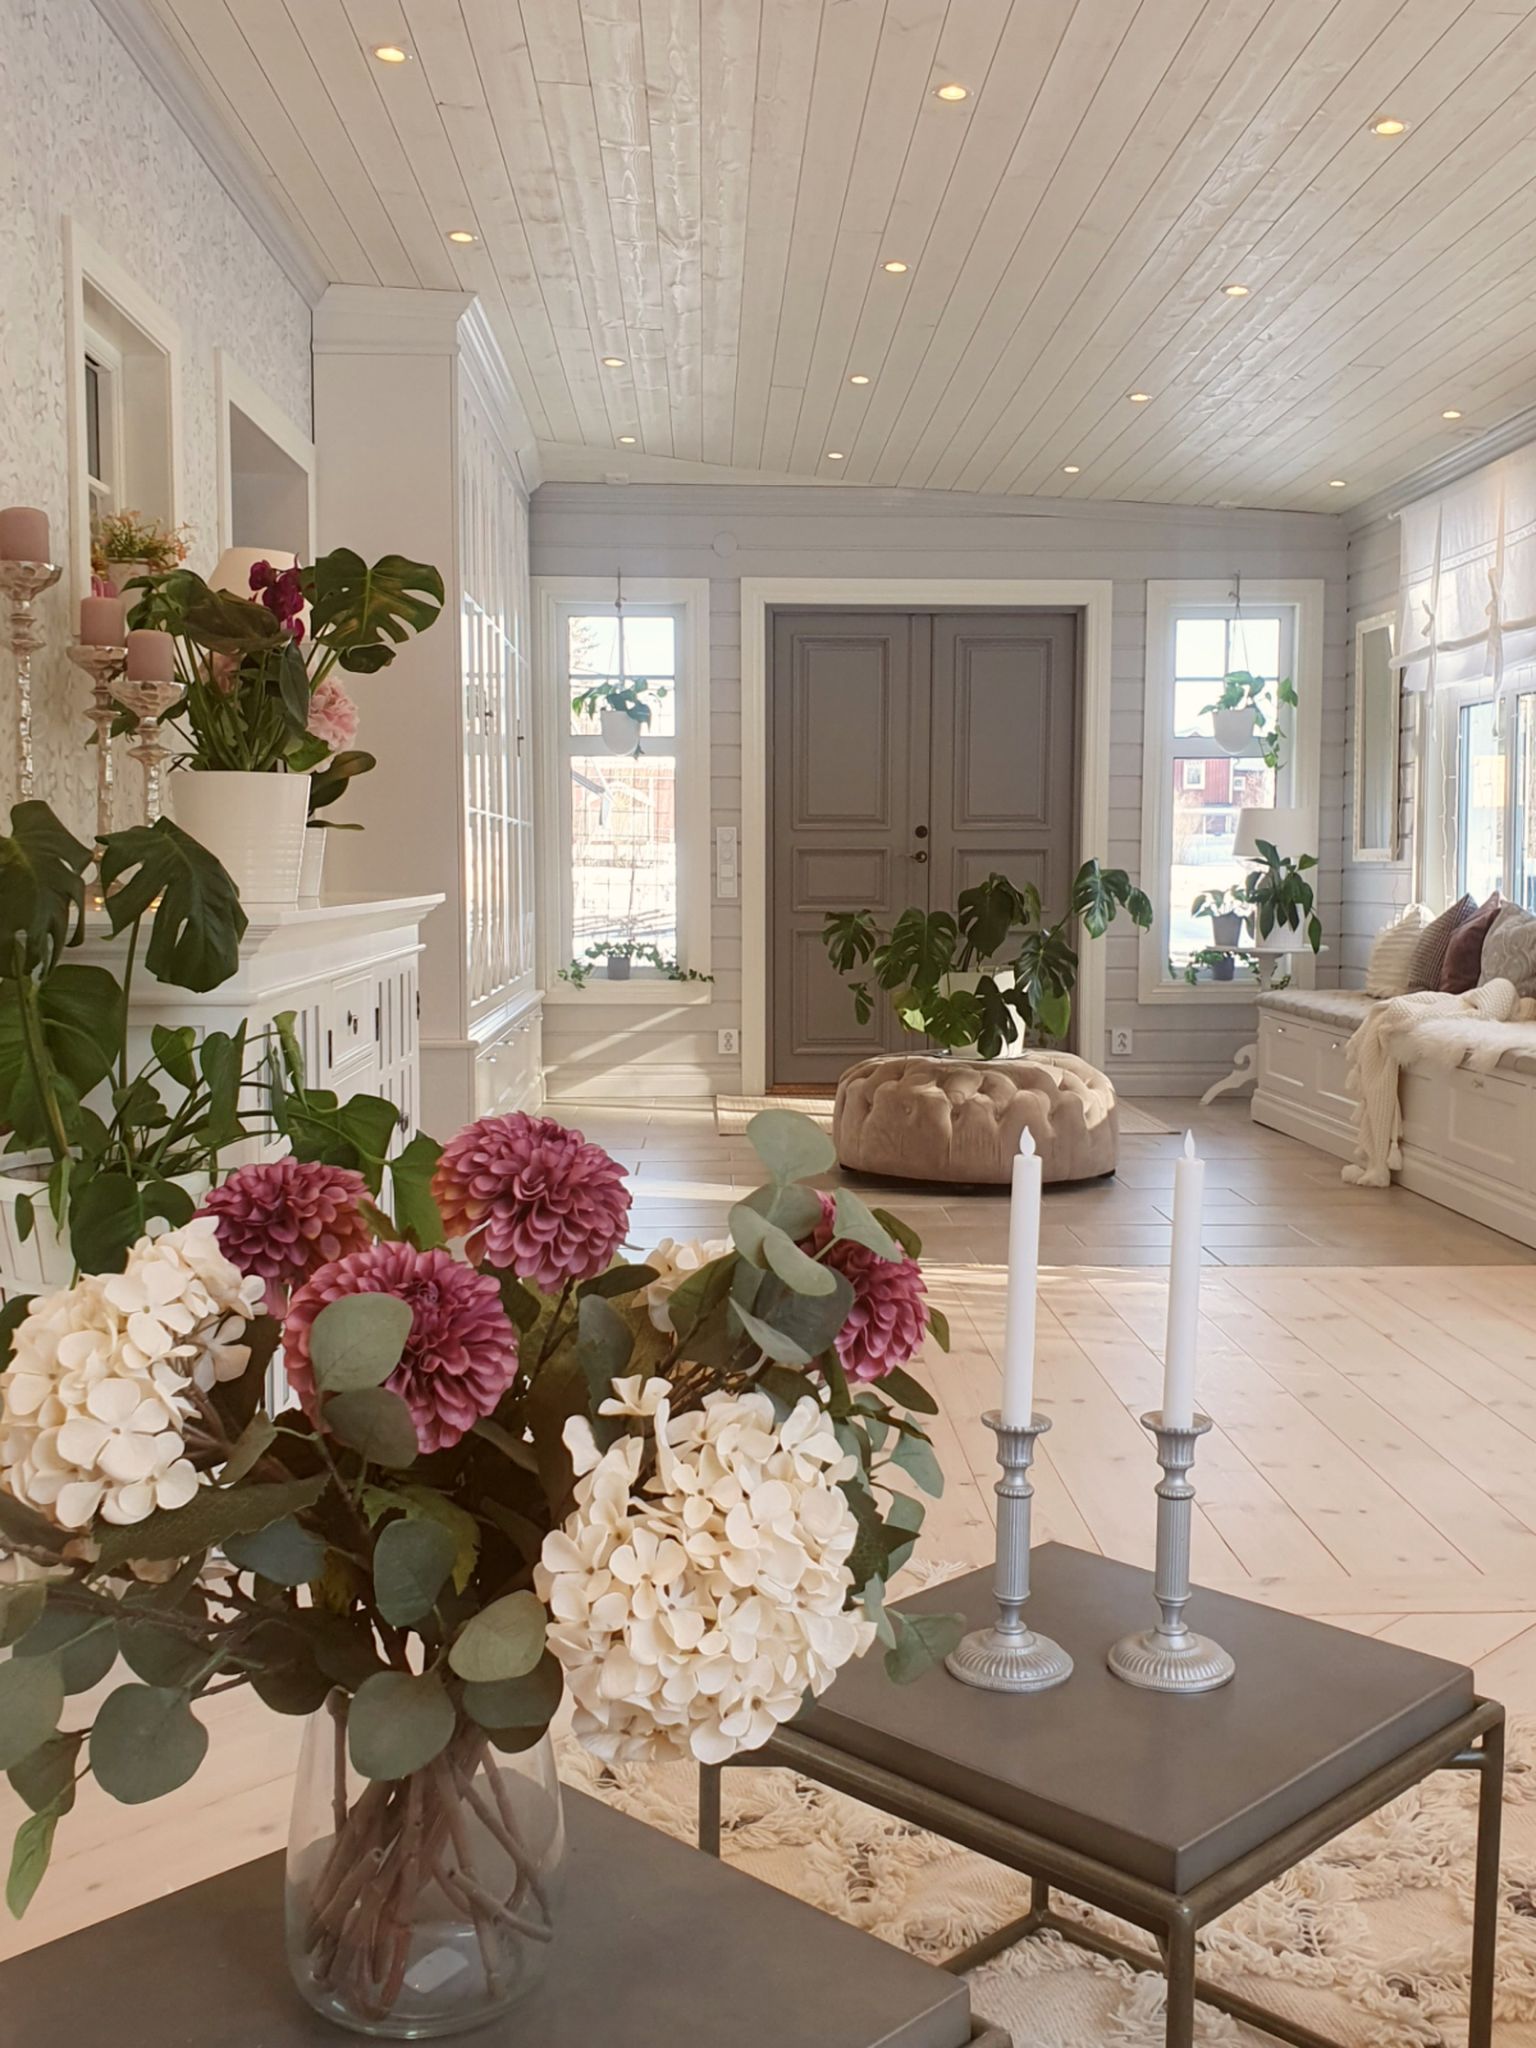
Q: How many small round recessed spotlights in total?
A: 14